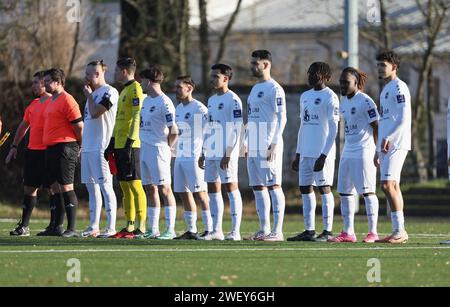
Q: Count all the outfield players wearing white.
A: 8